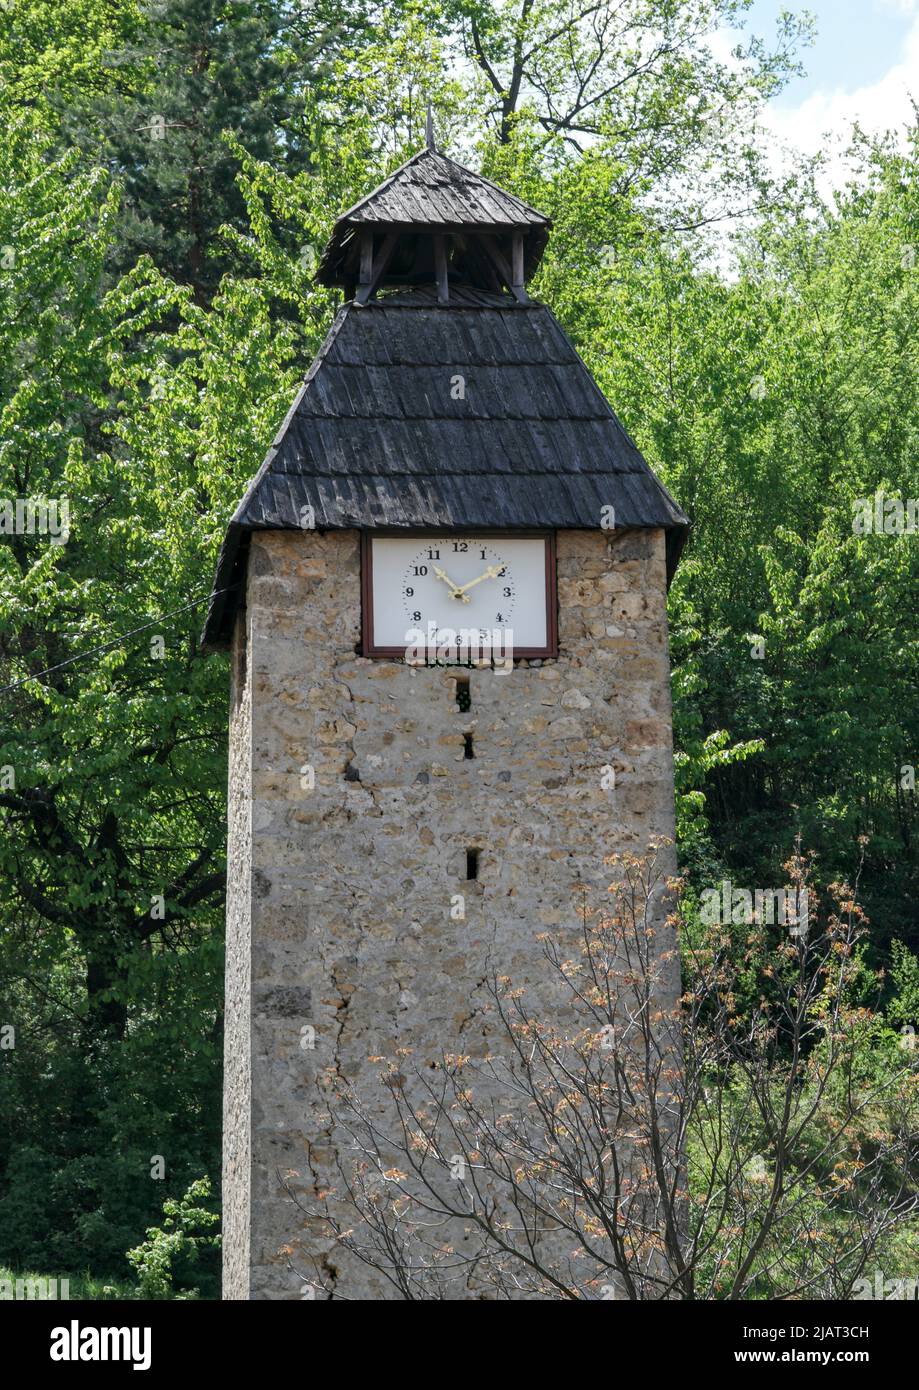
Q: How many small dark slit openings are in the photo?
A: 3